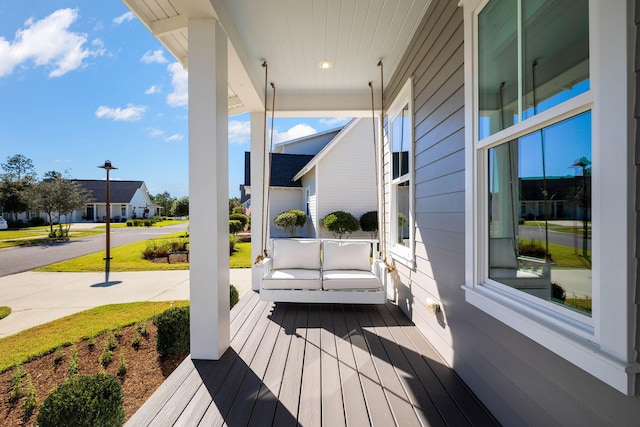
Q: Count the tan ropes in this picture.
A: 4